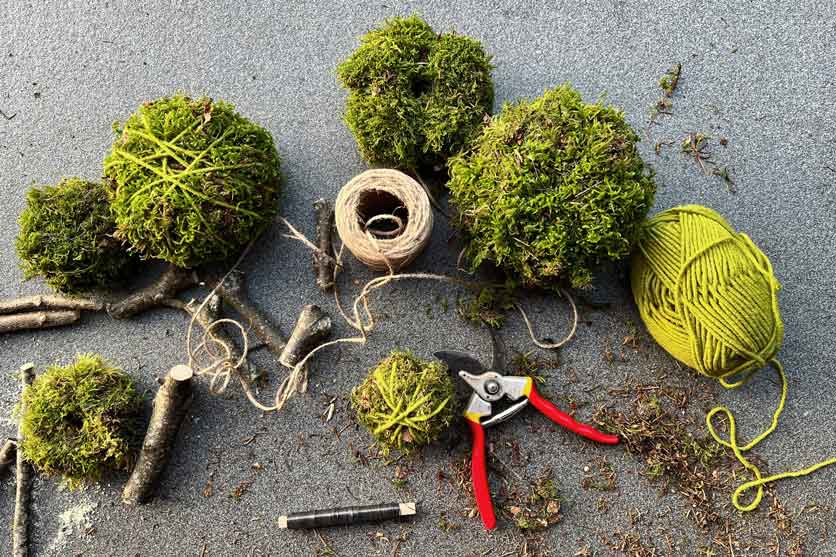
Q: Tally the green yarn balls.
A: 1